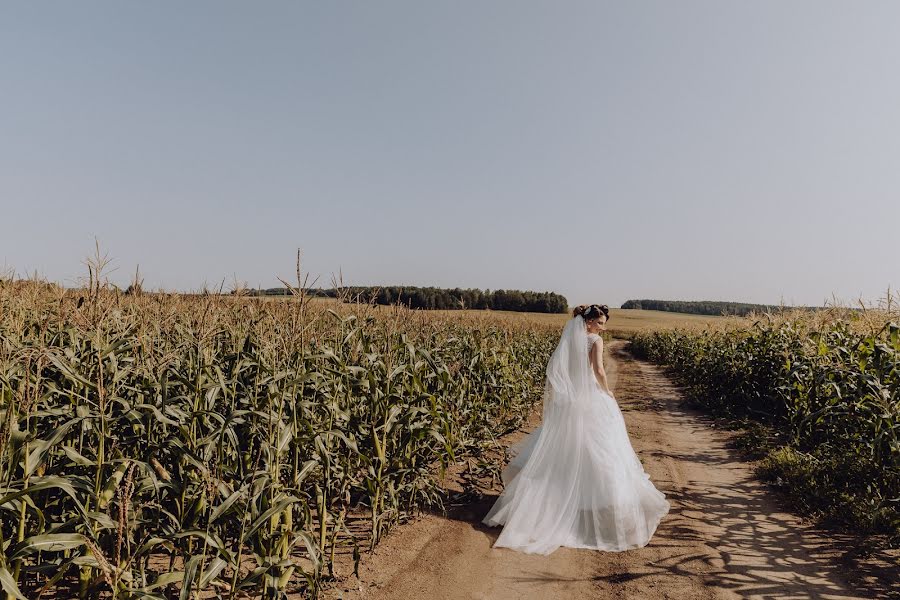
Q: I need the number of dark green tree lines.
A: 2